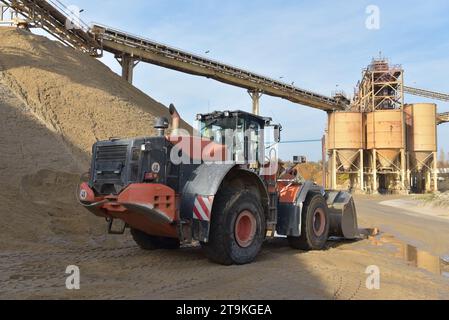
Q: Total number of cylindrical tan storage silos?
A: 3